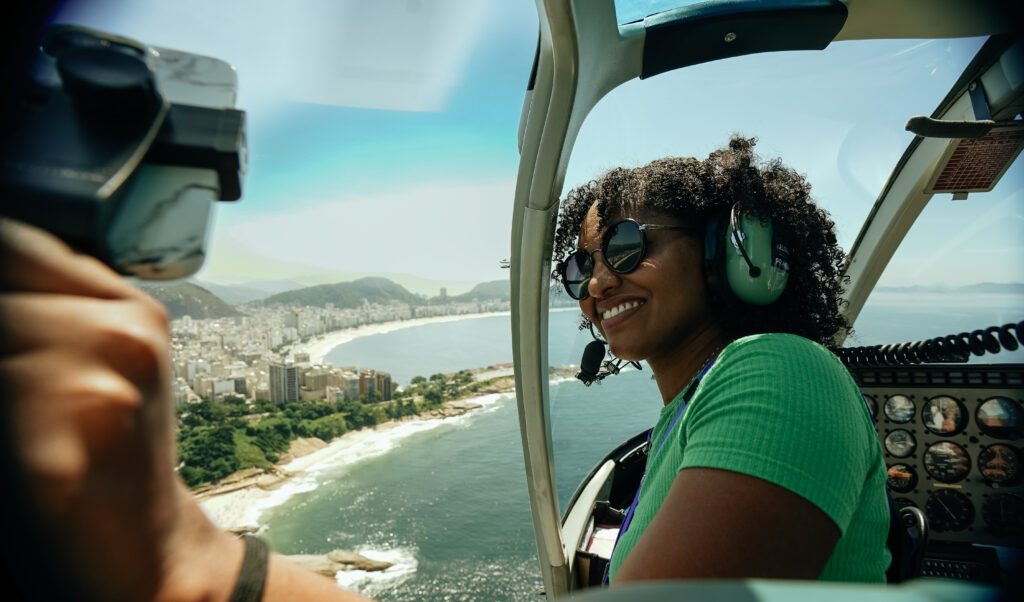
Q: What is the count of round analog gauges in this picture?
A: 11